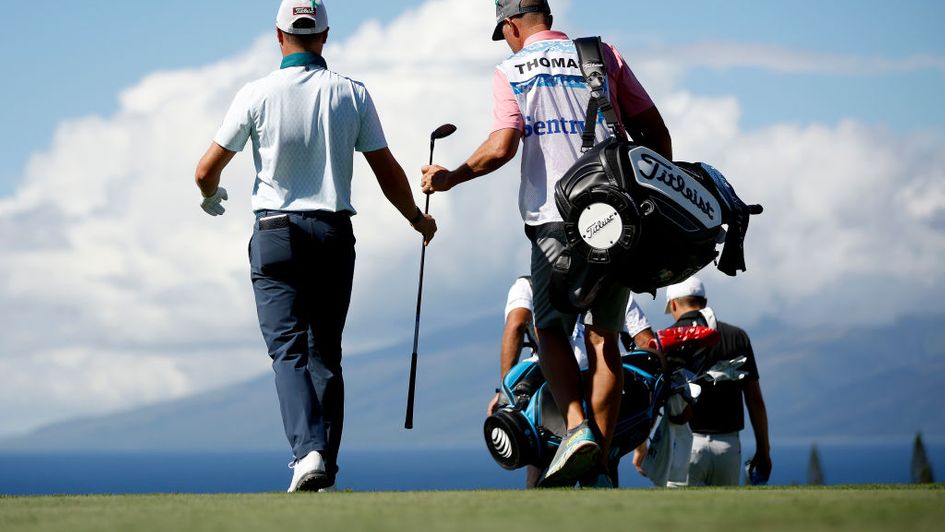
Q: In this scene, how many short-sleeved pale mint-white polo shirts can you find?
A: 1